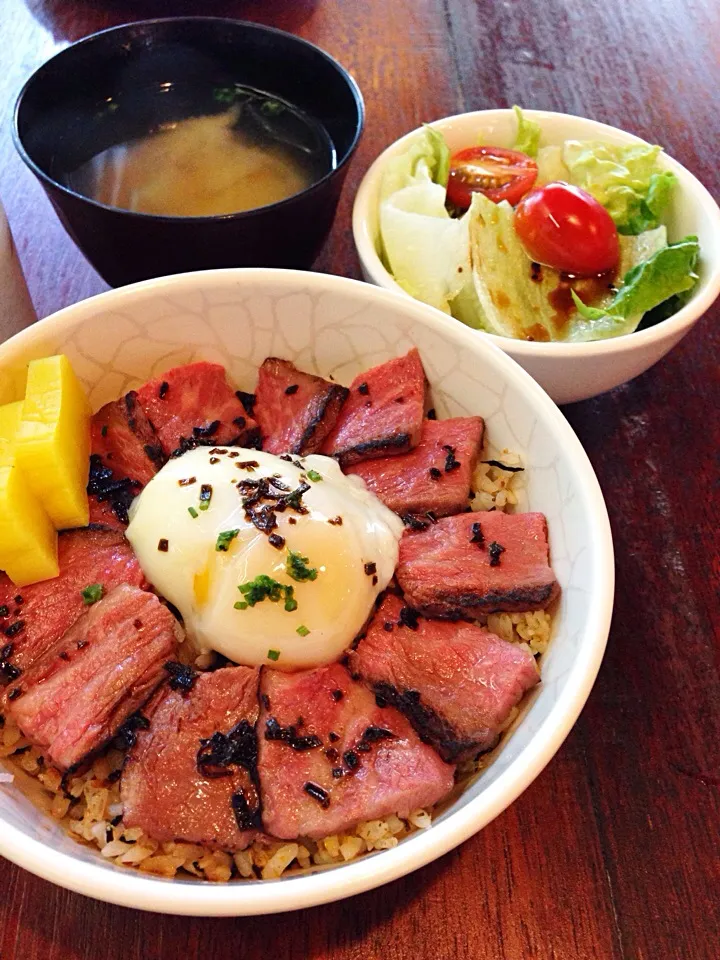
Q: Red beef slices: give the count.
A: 11